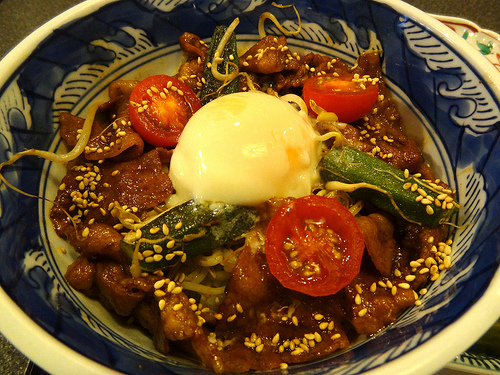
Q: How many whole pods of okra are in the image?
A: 3